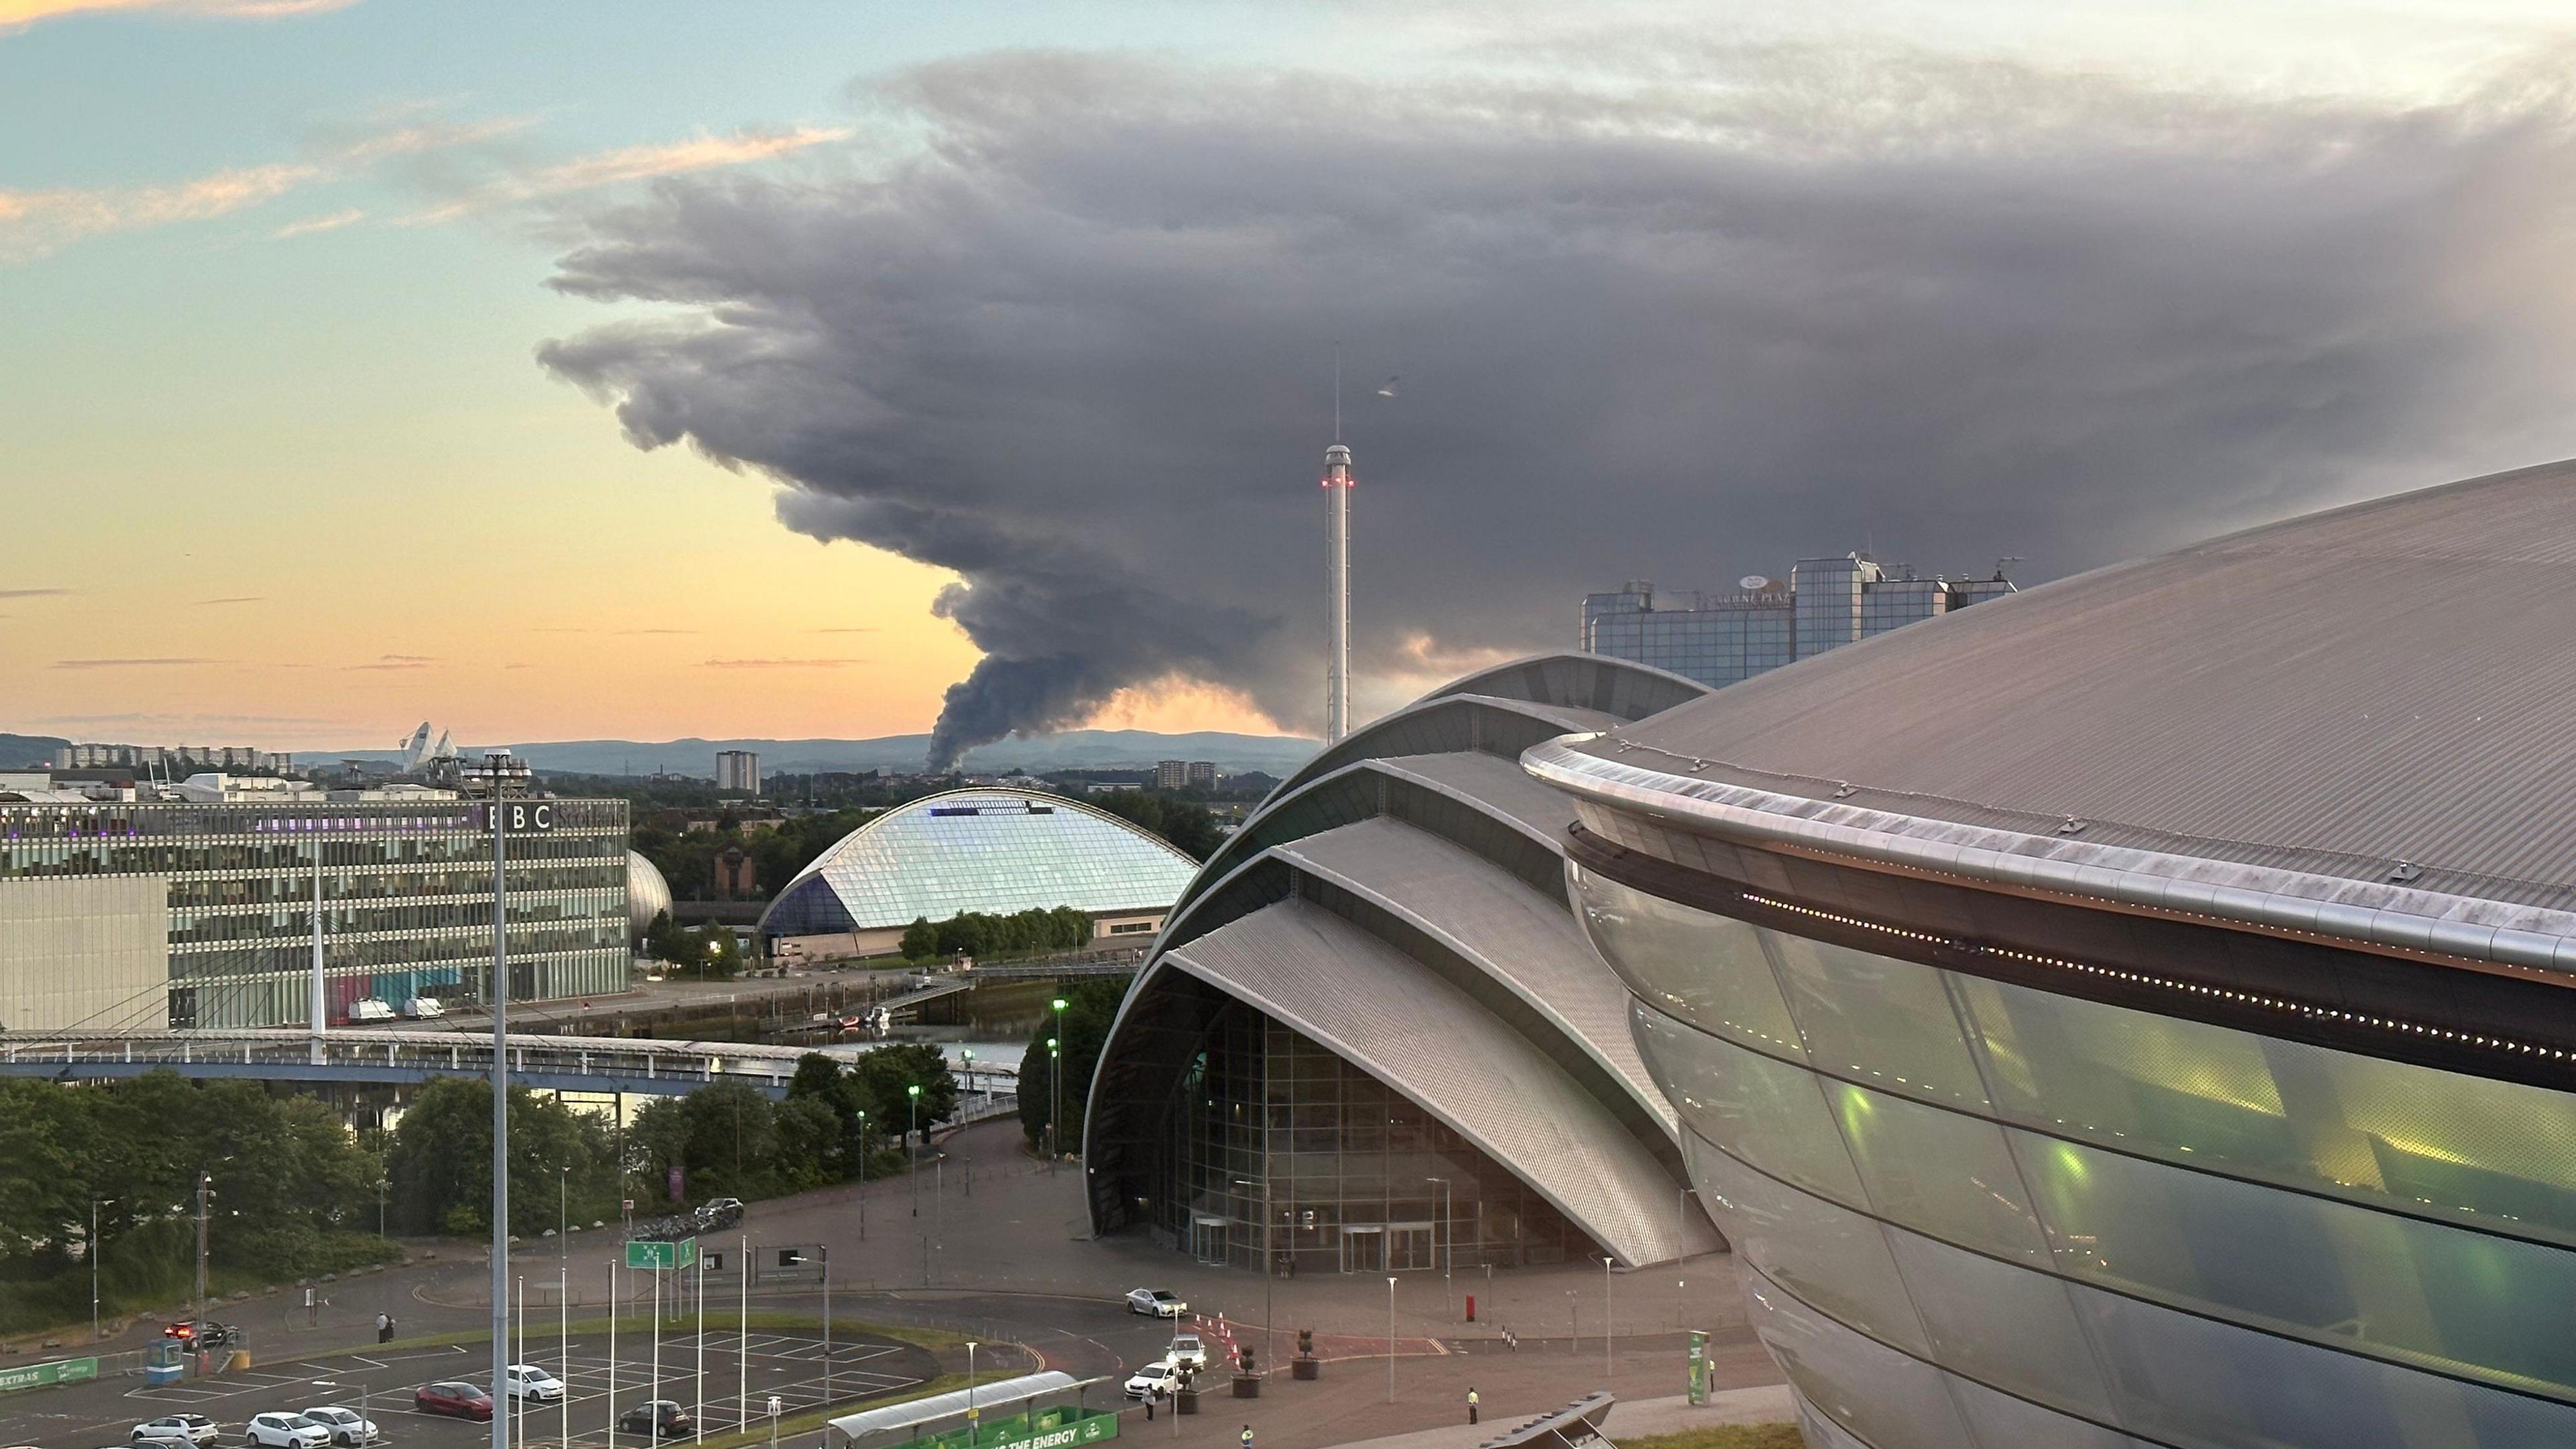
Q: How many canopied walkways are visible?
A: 2